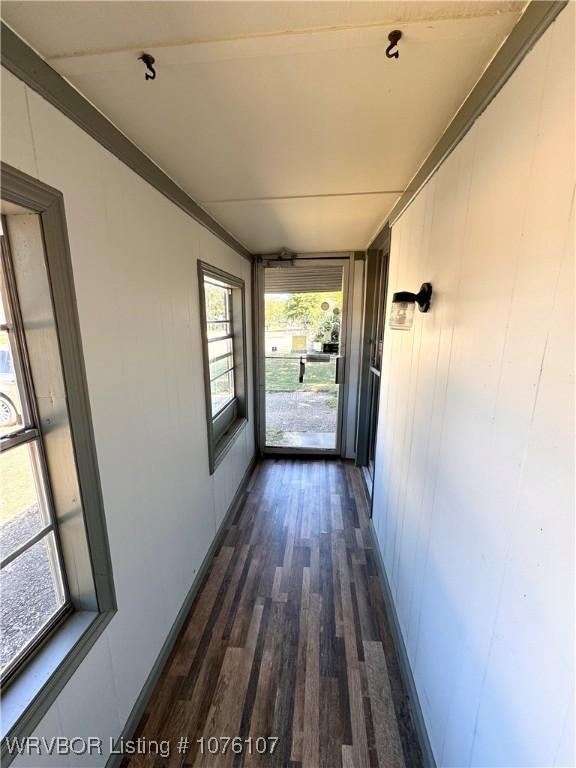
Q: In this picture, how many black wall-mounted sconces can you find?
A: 1